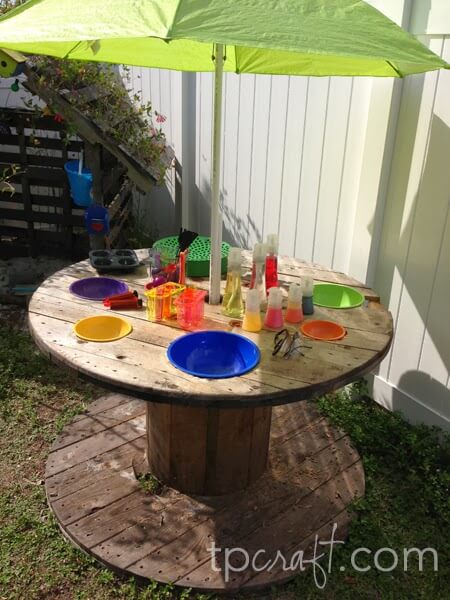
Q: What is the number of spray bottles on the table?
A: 7